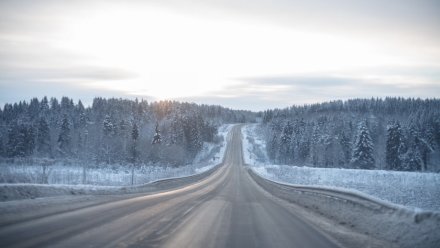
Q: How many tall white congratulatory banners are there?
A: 0